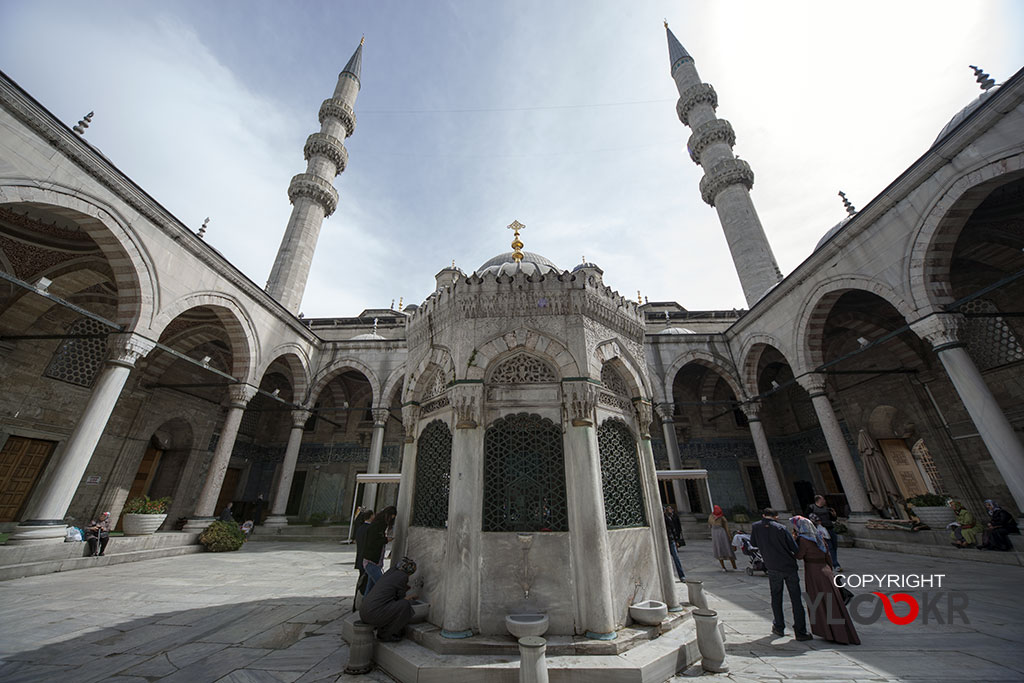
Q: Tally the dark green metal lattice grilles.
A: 3